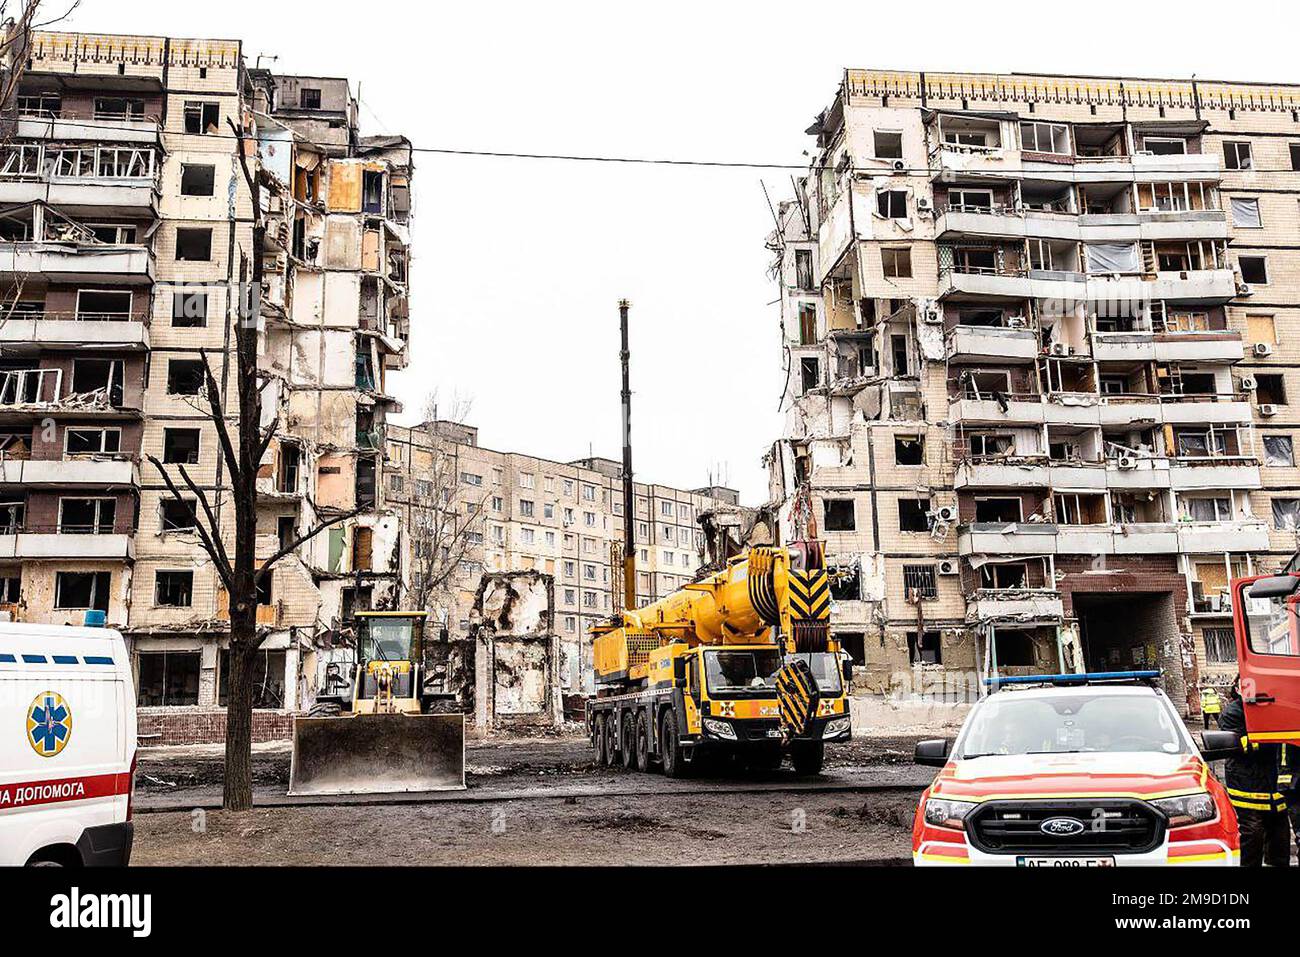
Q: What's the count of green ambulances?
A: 0